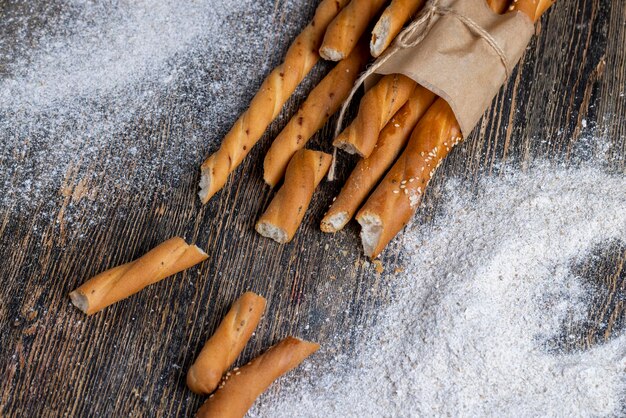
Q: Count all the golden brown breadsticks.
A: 11